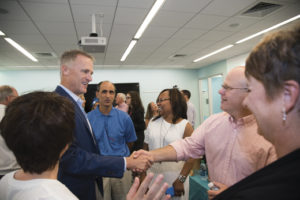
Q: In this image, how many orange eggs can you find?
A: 0